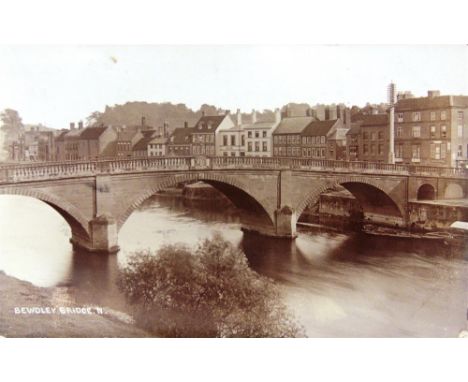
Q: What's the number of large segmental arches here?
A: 3